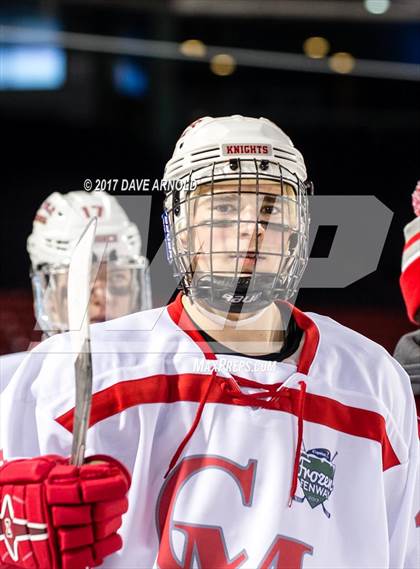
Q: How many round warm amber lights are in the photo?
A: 4